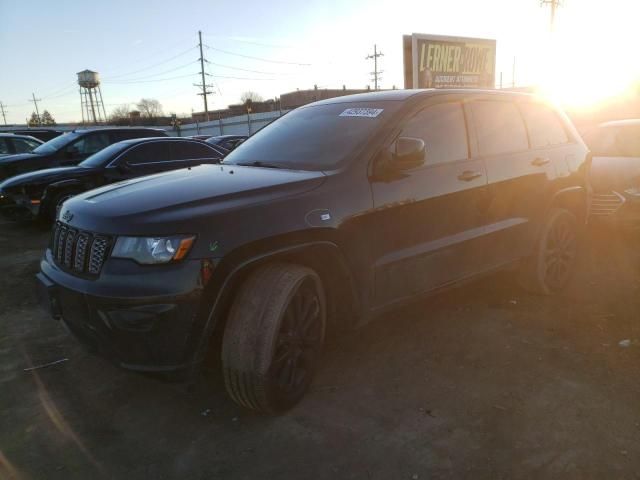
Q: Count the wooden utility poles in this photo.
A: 5